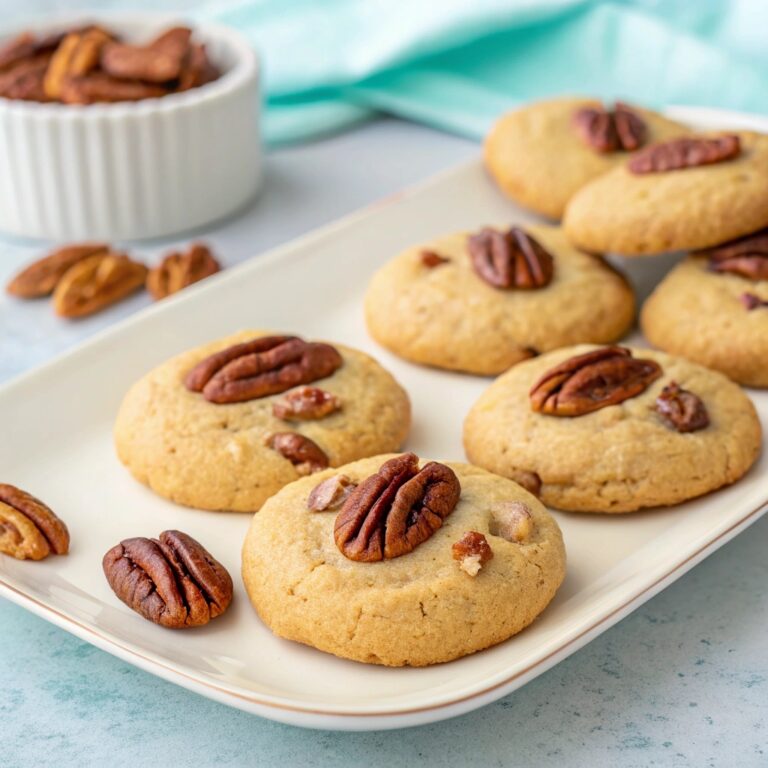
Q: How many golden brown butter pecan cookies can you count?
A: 7